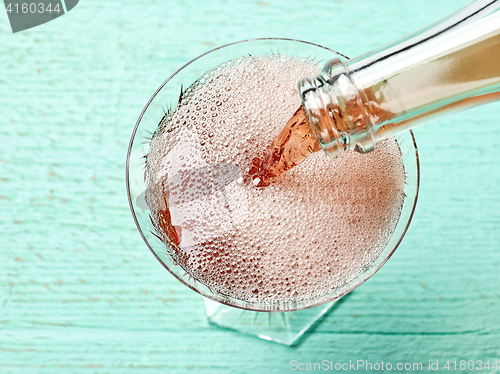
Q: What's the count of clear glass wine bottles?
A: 1